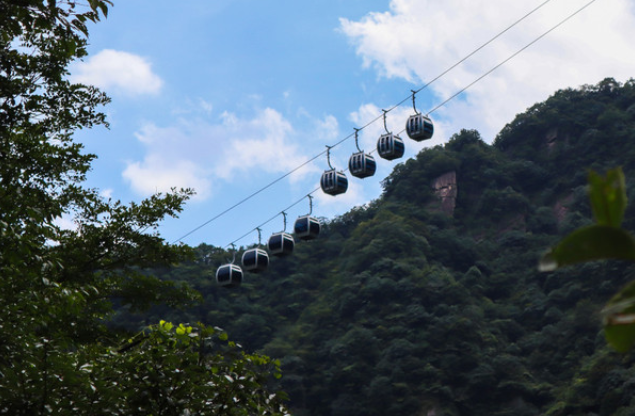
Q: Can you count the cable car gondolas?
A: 8